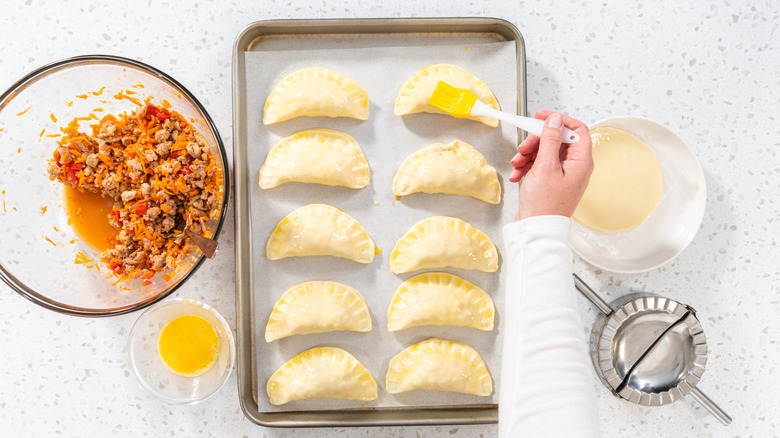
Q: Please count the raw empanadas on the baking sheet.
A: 10